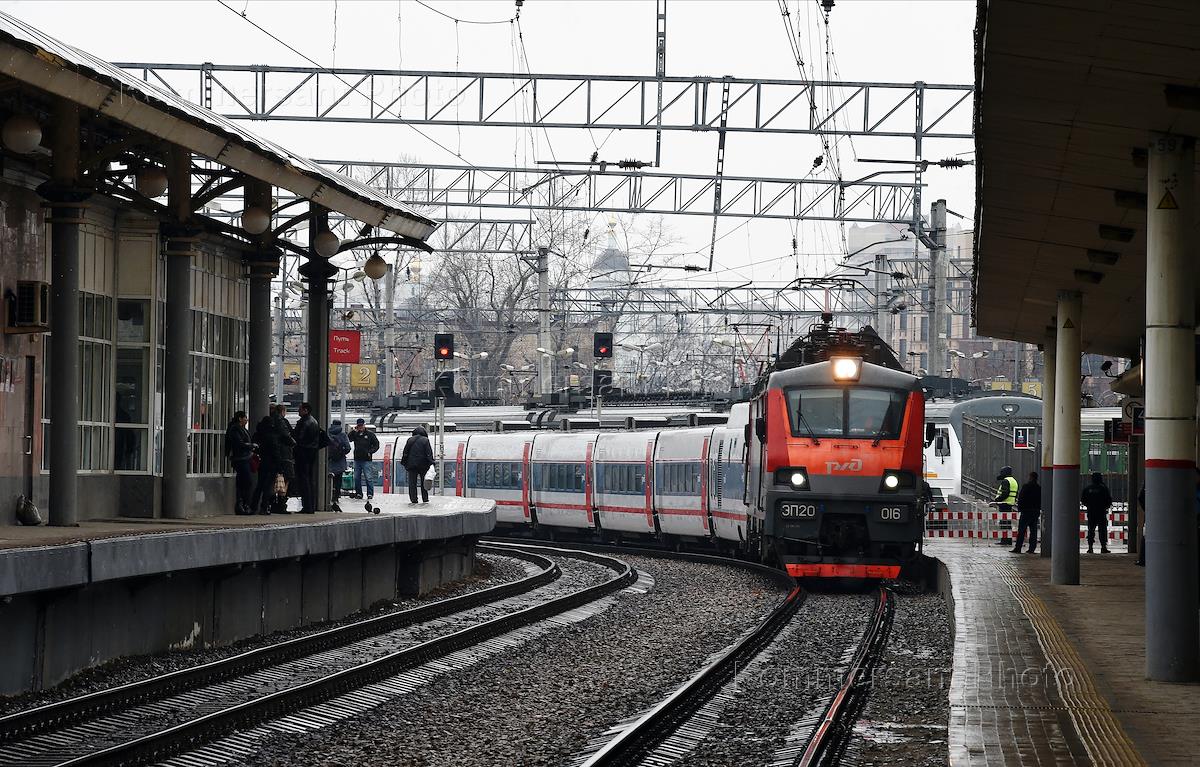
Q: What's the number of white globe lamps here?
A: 5